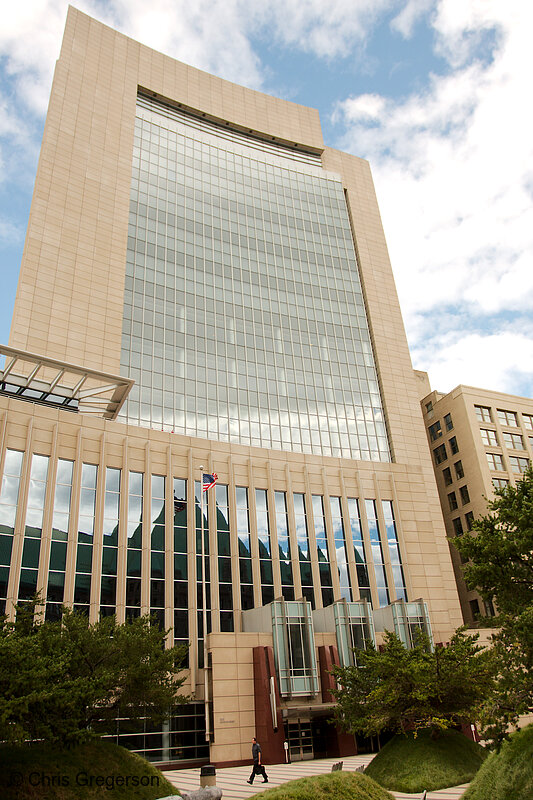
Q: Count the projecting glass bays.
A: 3